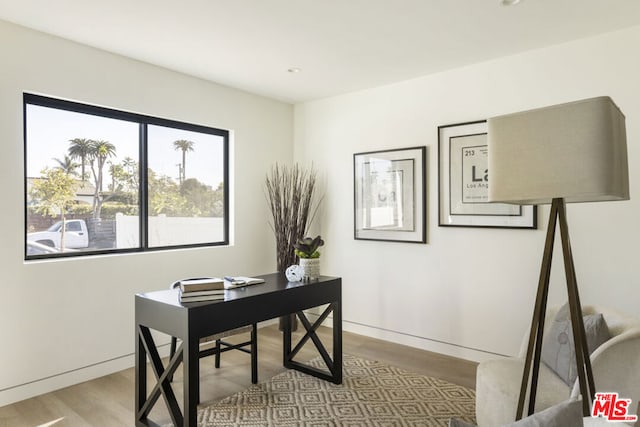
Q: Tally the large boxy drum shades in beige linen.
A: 1